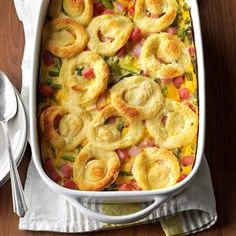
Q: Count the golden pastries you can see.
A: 12